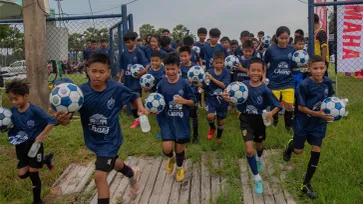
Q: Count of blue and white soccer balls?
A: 12